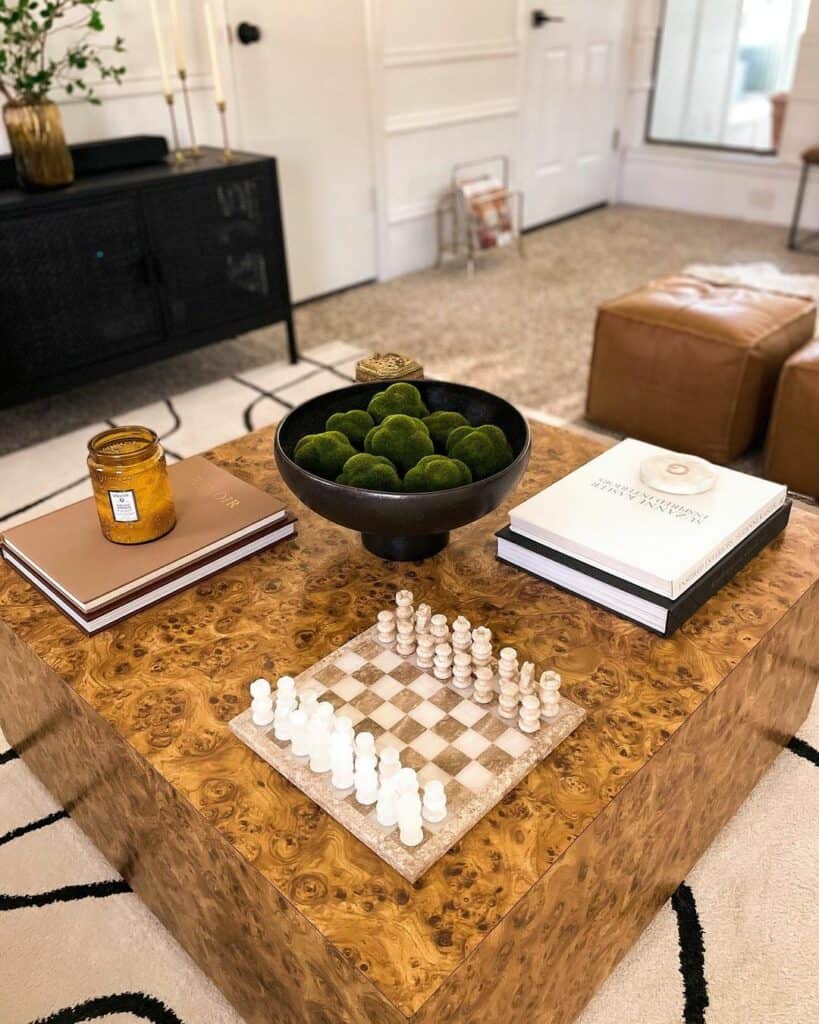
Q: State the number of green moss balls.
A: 8